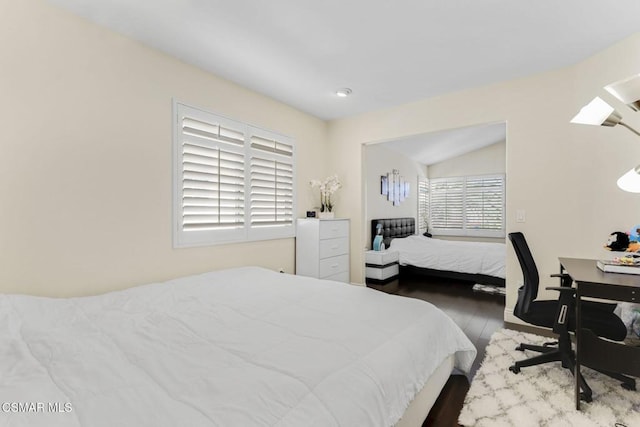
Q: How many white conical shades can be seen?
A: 3